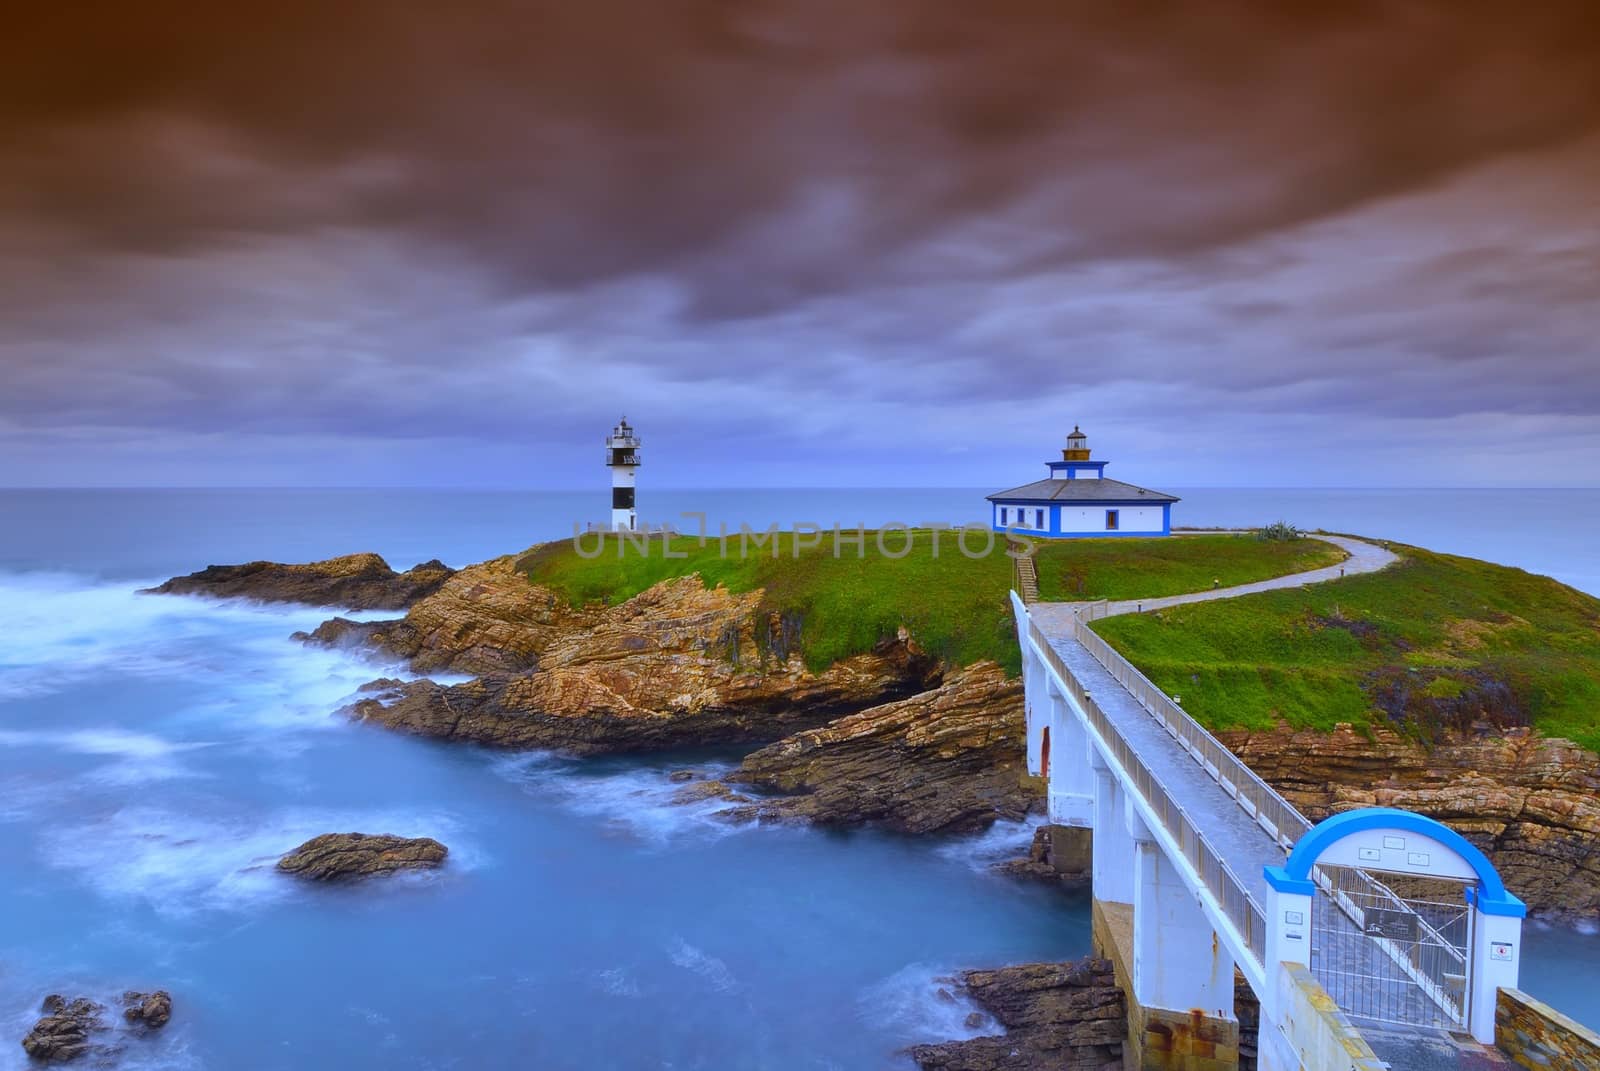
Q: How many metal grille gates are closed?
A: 1